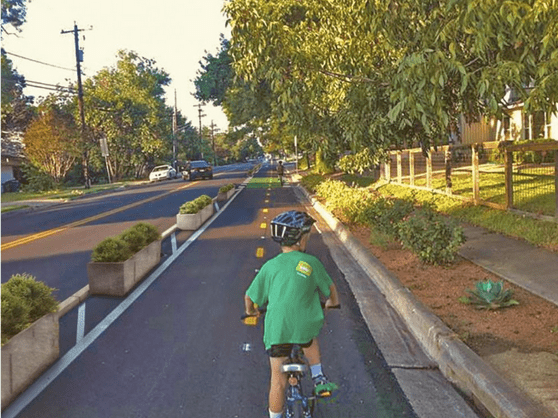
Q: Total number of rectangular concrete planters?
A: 4